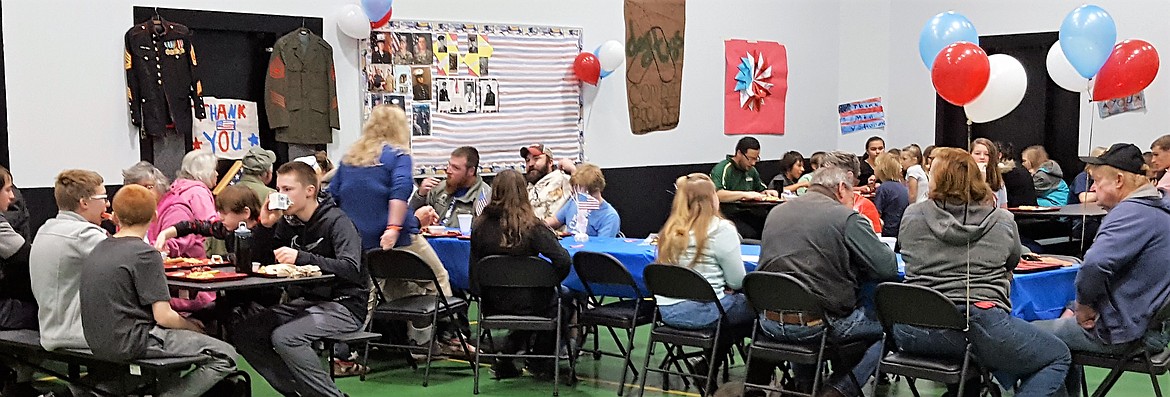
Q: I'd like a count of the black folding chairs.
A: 7